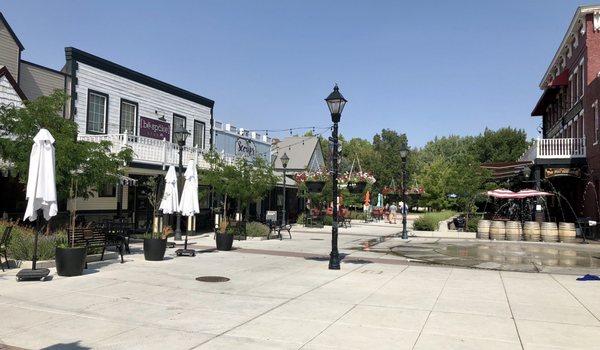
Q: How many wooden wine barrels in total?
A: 6